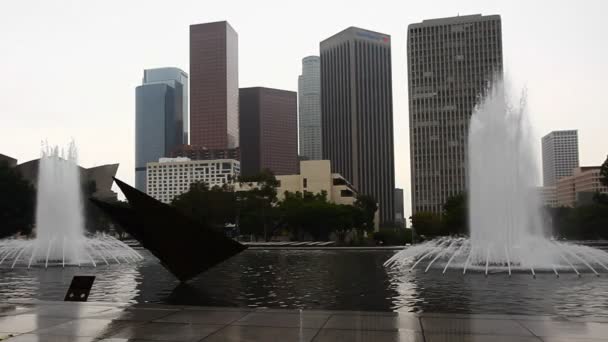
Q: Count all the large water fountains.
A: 2